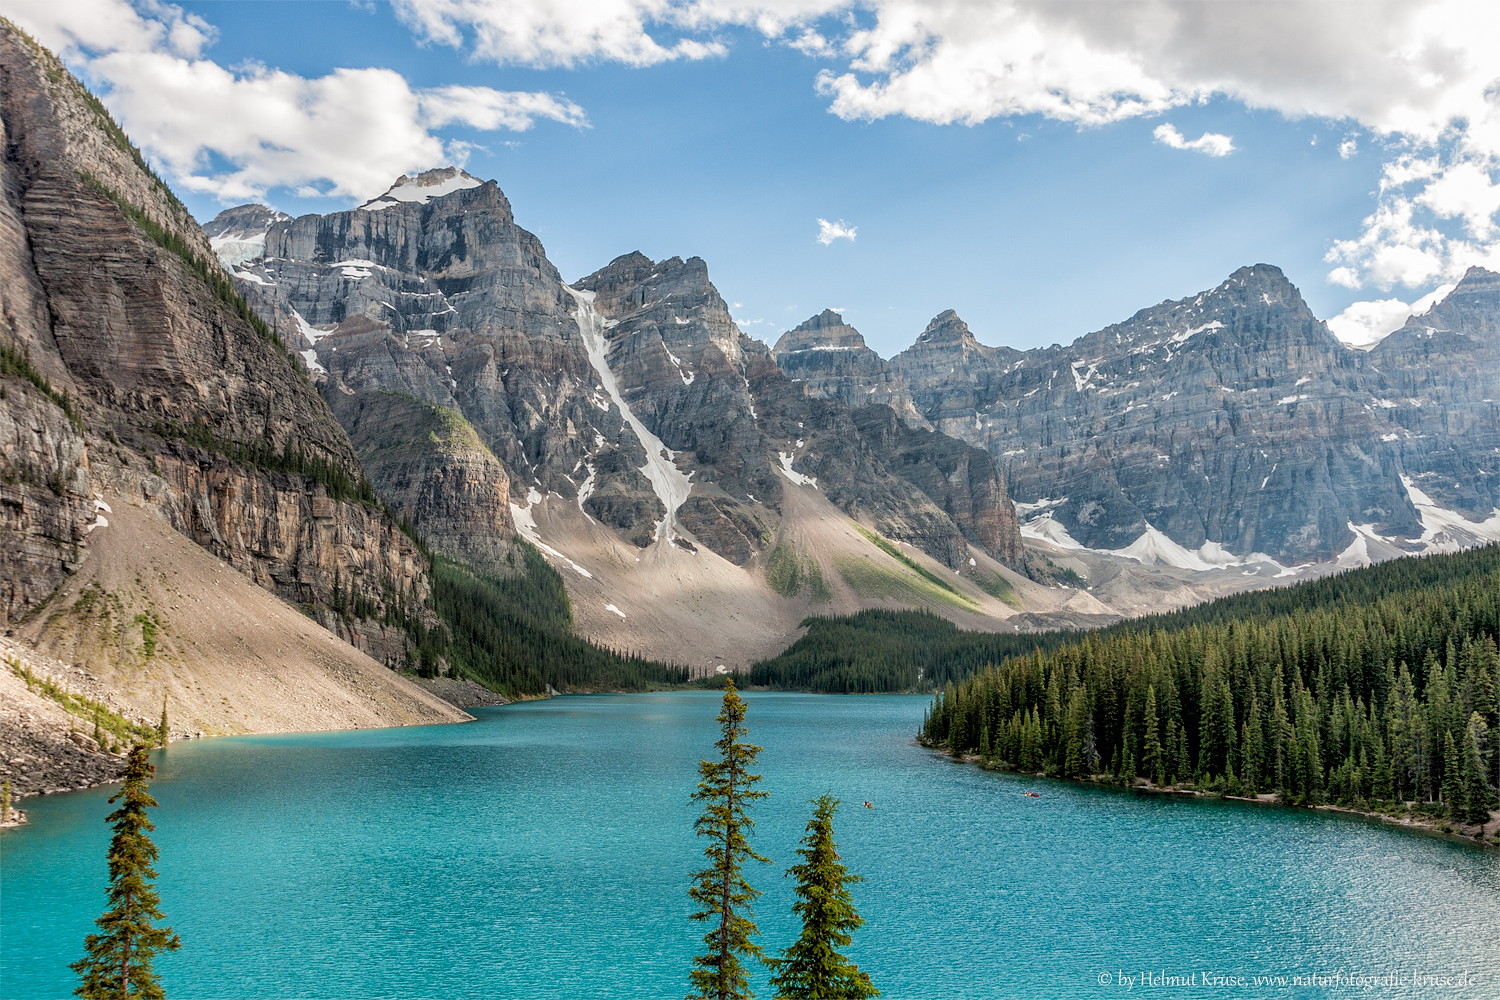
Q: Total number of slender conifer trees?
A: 3